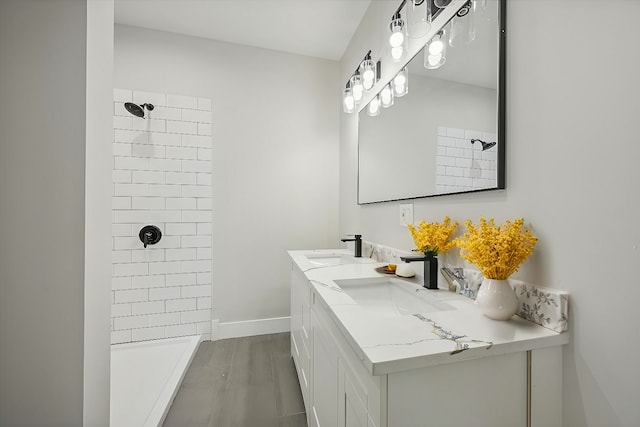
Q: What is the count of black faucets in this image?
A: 2